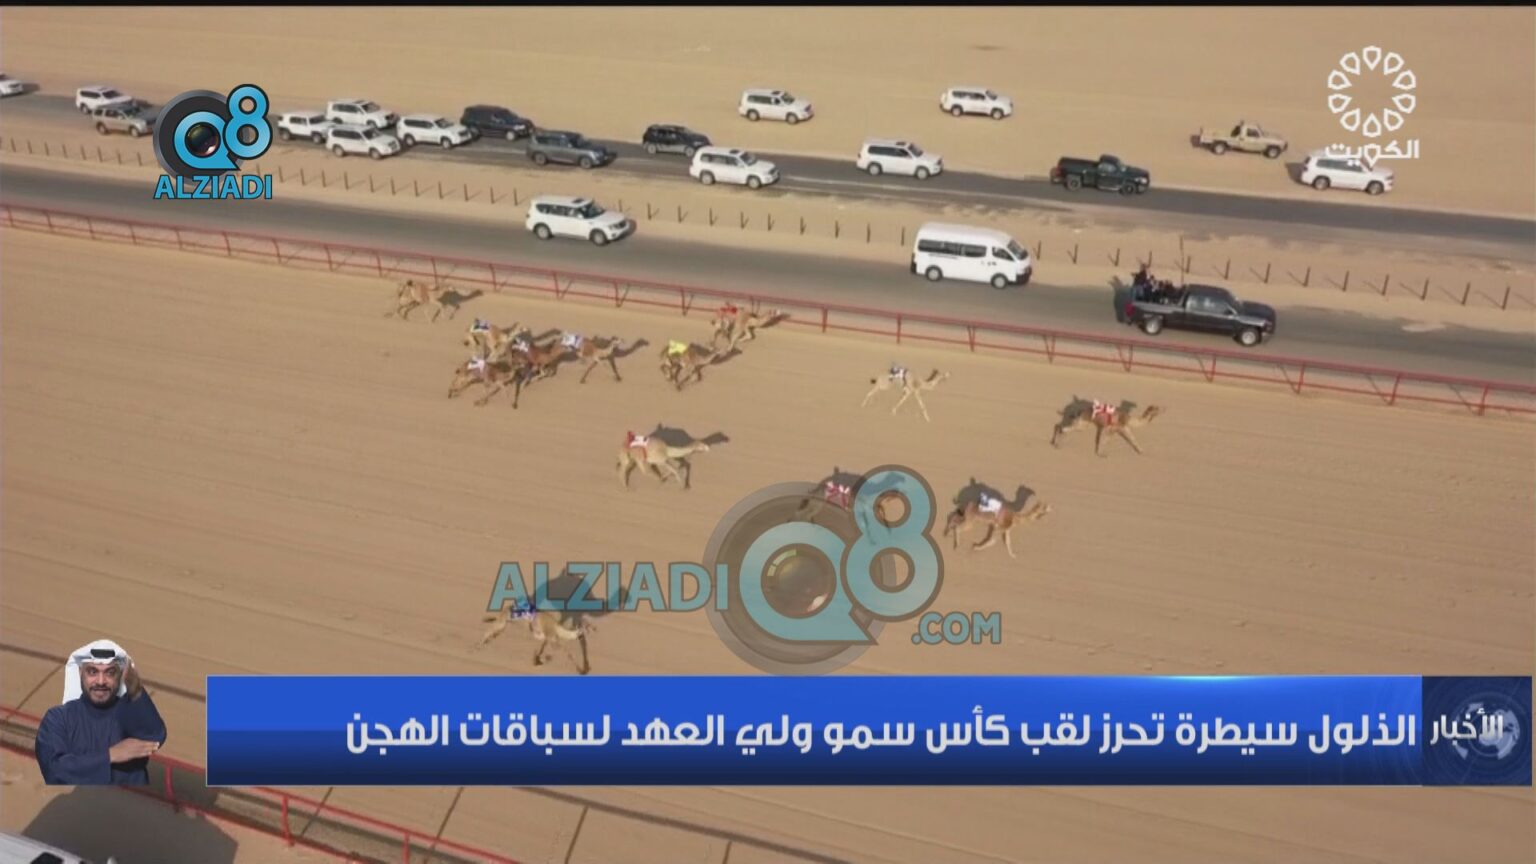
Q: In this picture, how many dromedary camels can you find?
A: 13